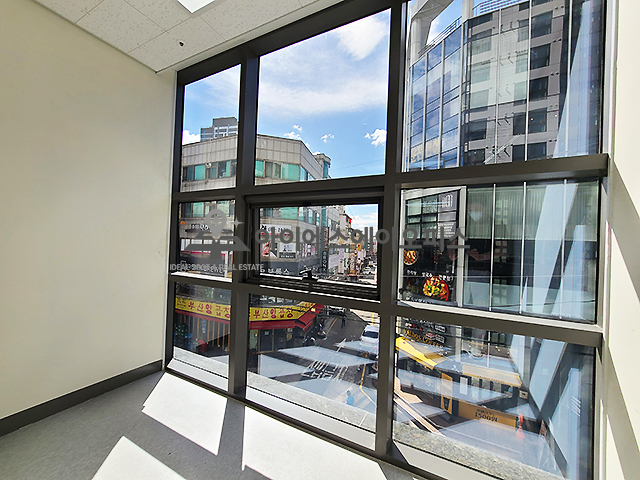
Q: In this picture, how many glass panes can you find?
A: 9